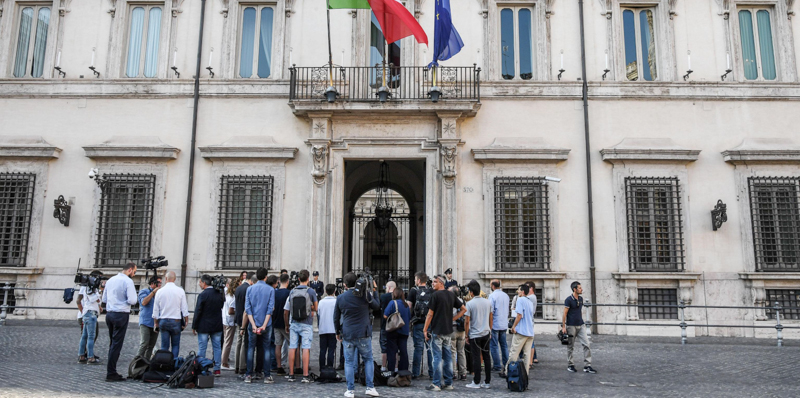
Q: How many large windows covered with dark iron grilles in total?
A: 6